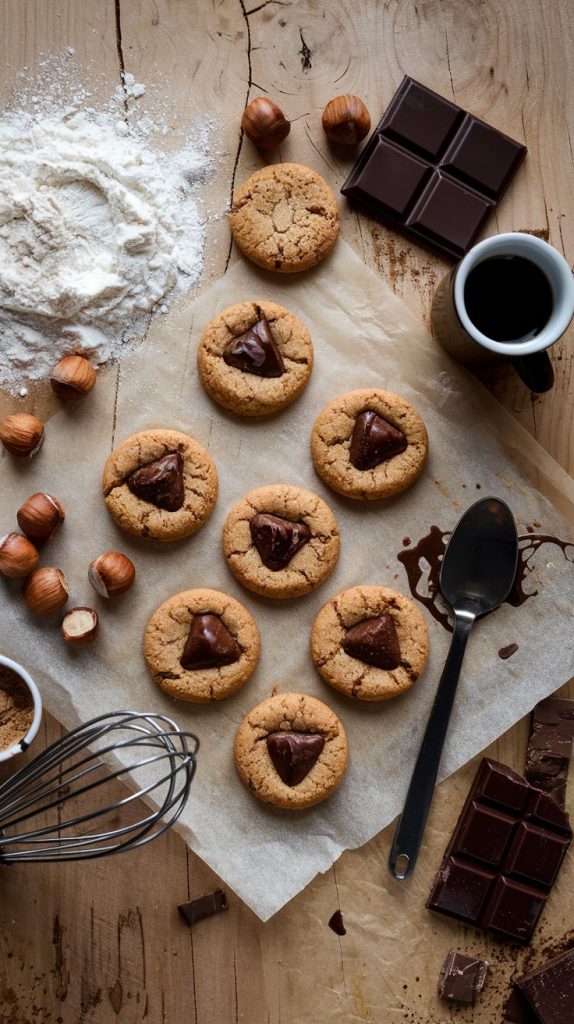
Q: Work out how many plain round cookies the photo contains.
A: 1